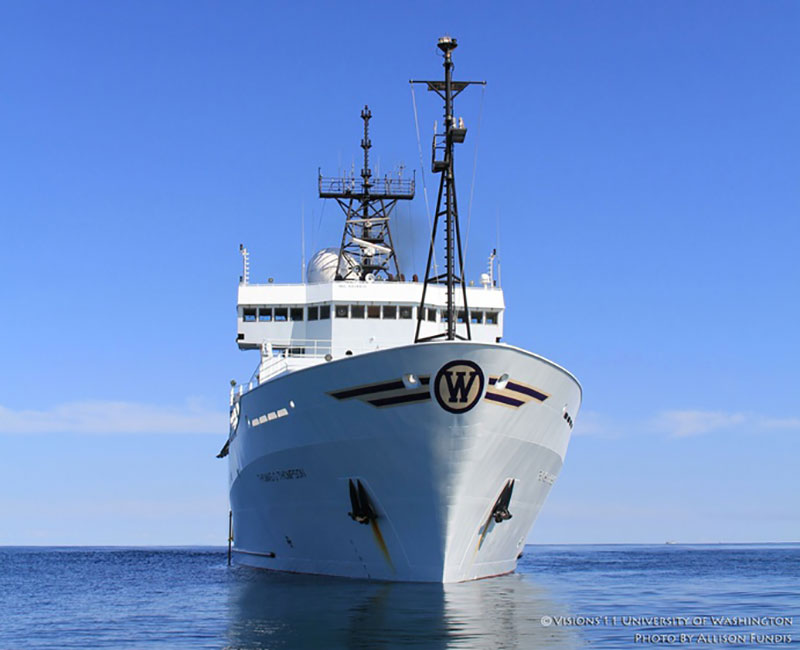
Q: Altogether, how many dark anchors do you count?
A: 2